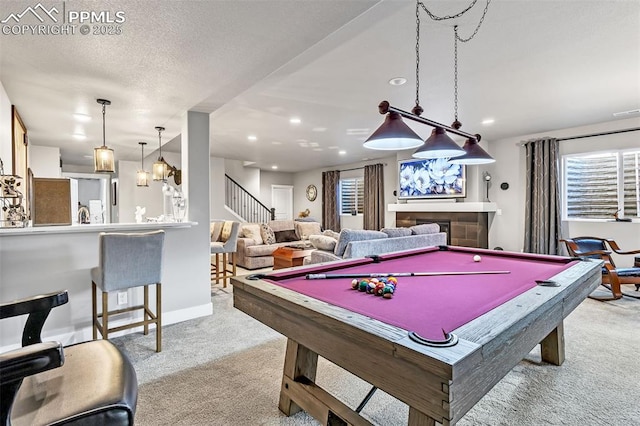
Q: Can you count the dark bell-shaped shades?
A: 3